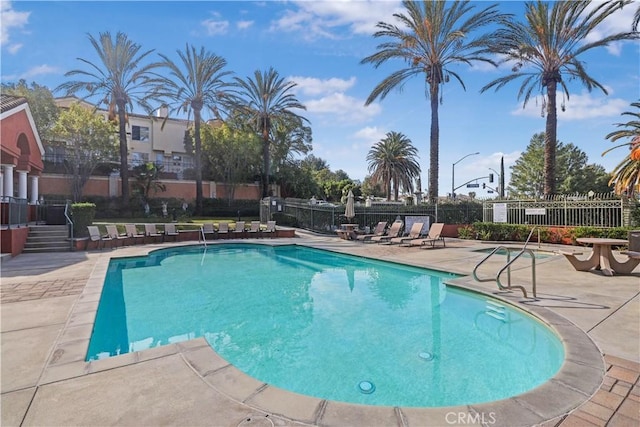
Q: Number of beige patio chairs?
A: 14